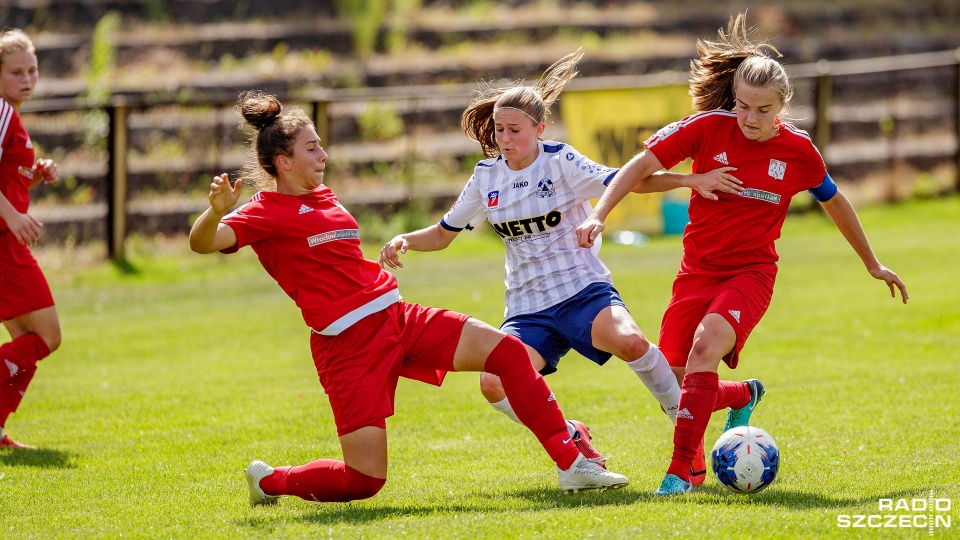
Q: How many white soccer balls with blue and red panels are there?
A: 1